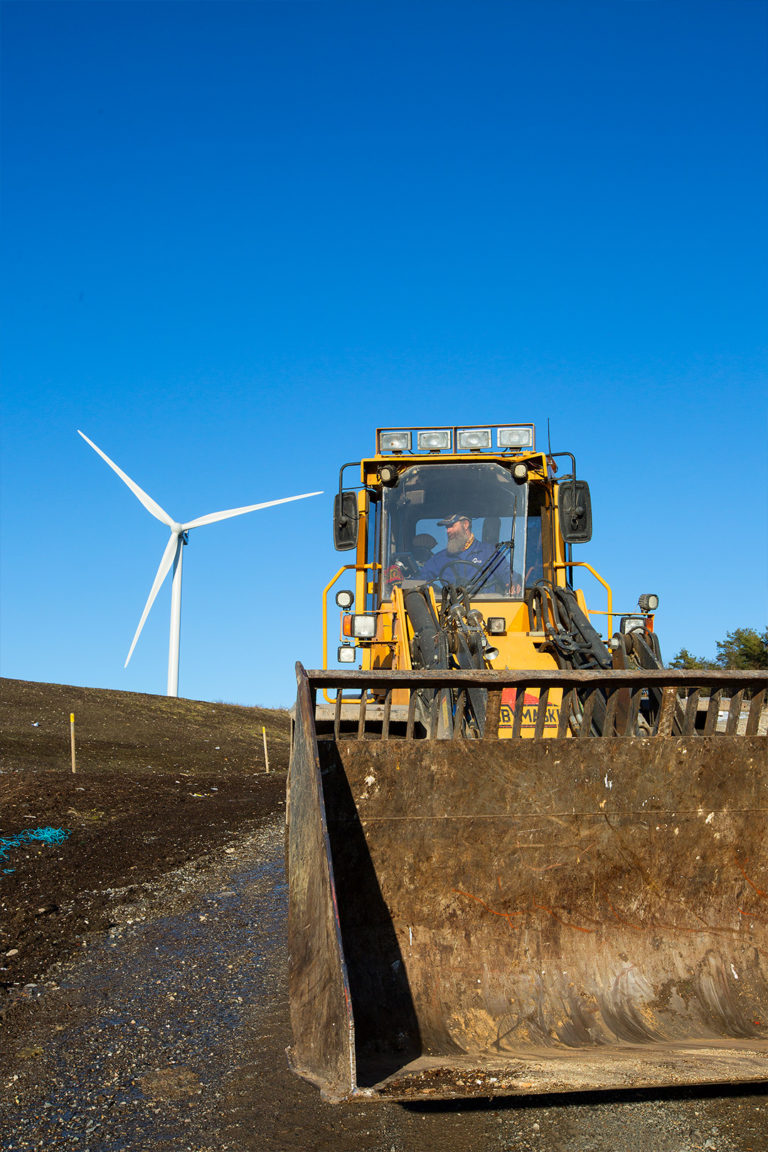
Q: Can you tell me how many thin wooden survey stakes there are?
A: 2